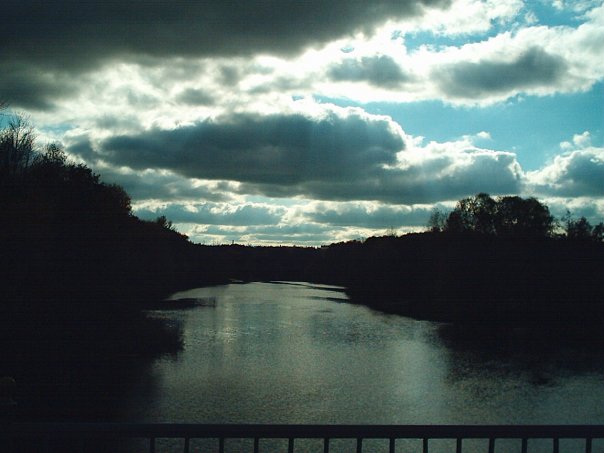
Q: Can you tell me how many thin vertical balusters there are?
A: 14